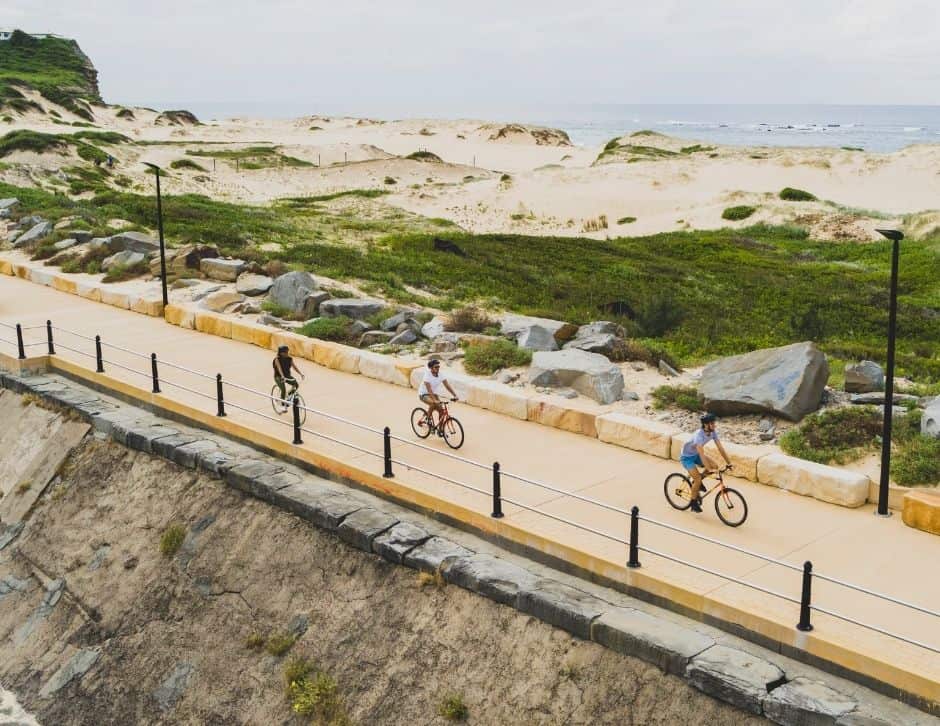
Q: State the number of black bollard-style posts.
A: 10